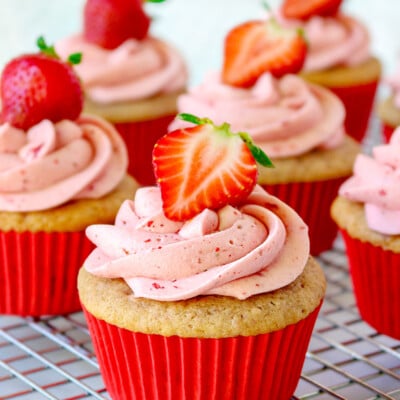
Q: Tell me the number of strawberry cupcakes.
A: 7